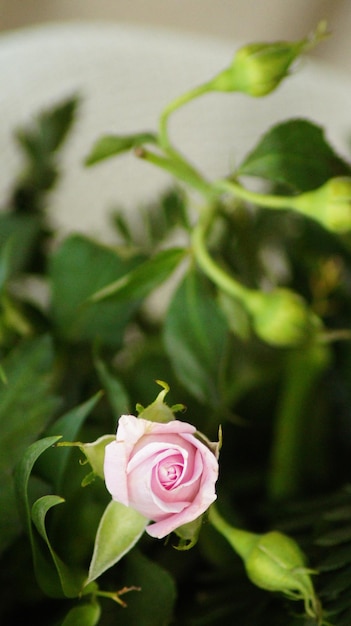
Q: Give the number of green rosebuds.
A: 4